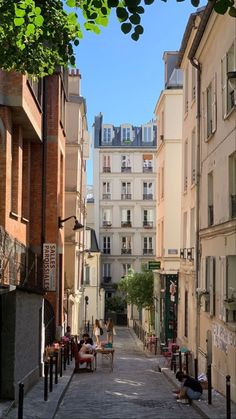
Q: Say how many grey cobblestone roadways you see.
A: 1